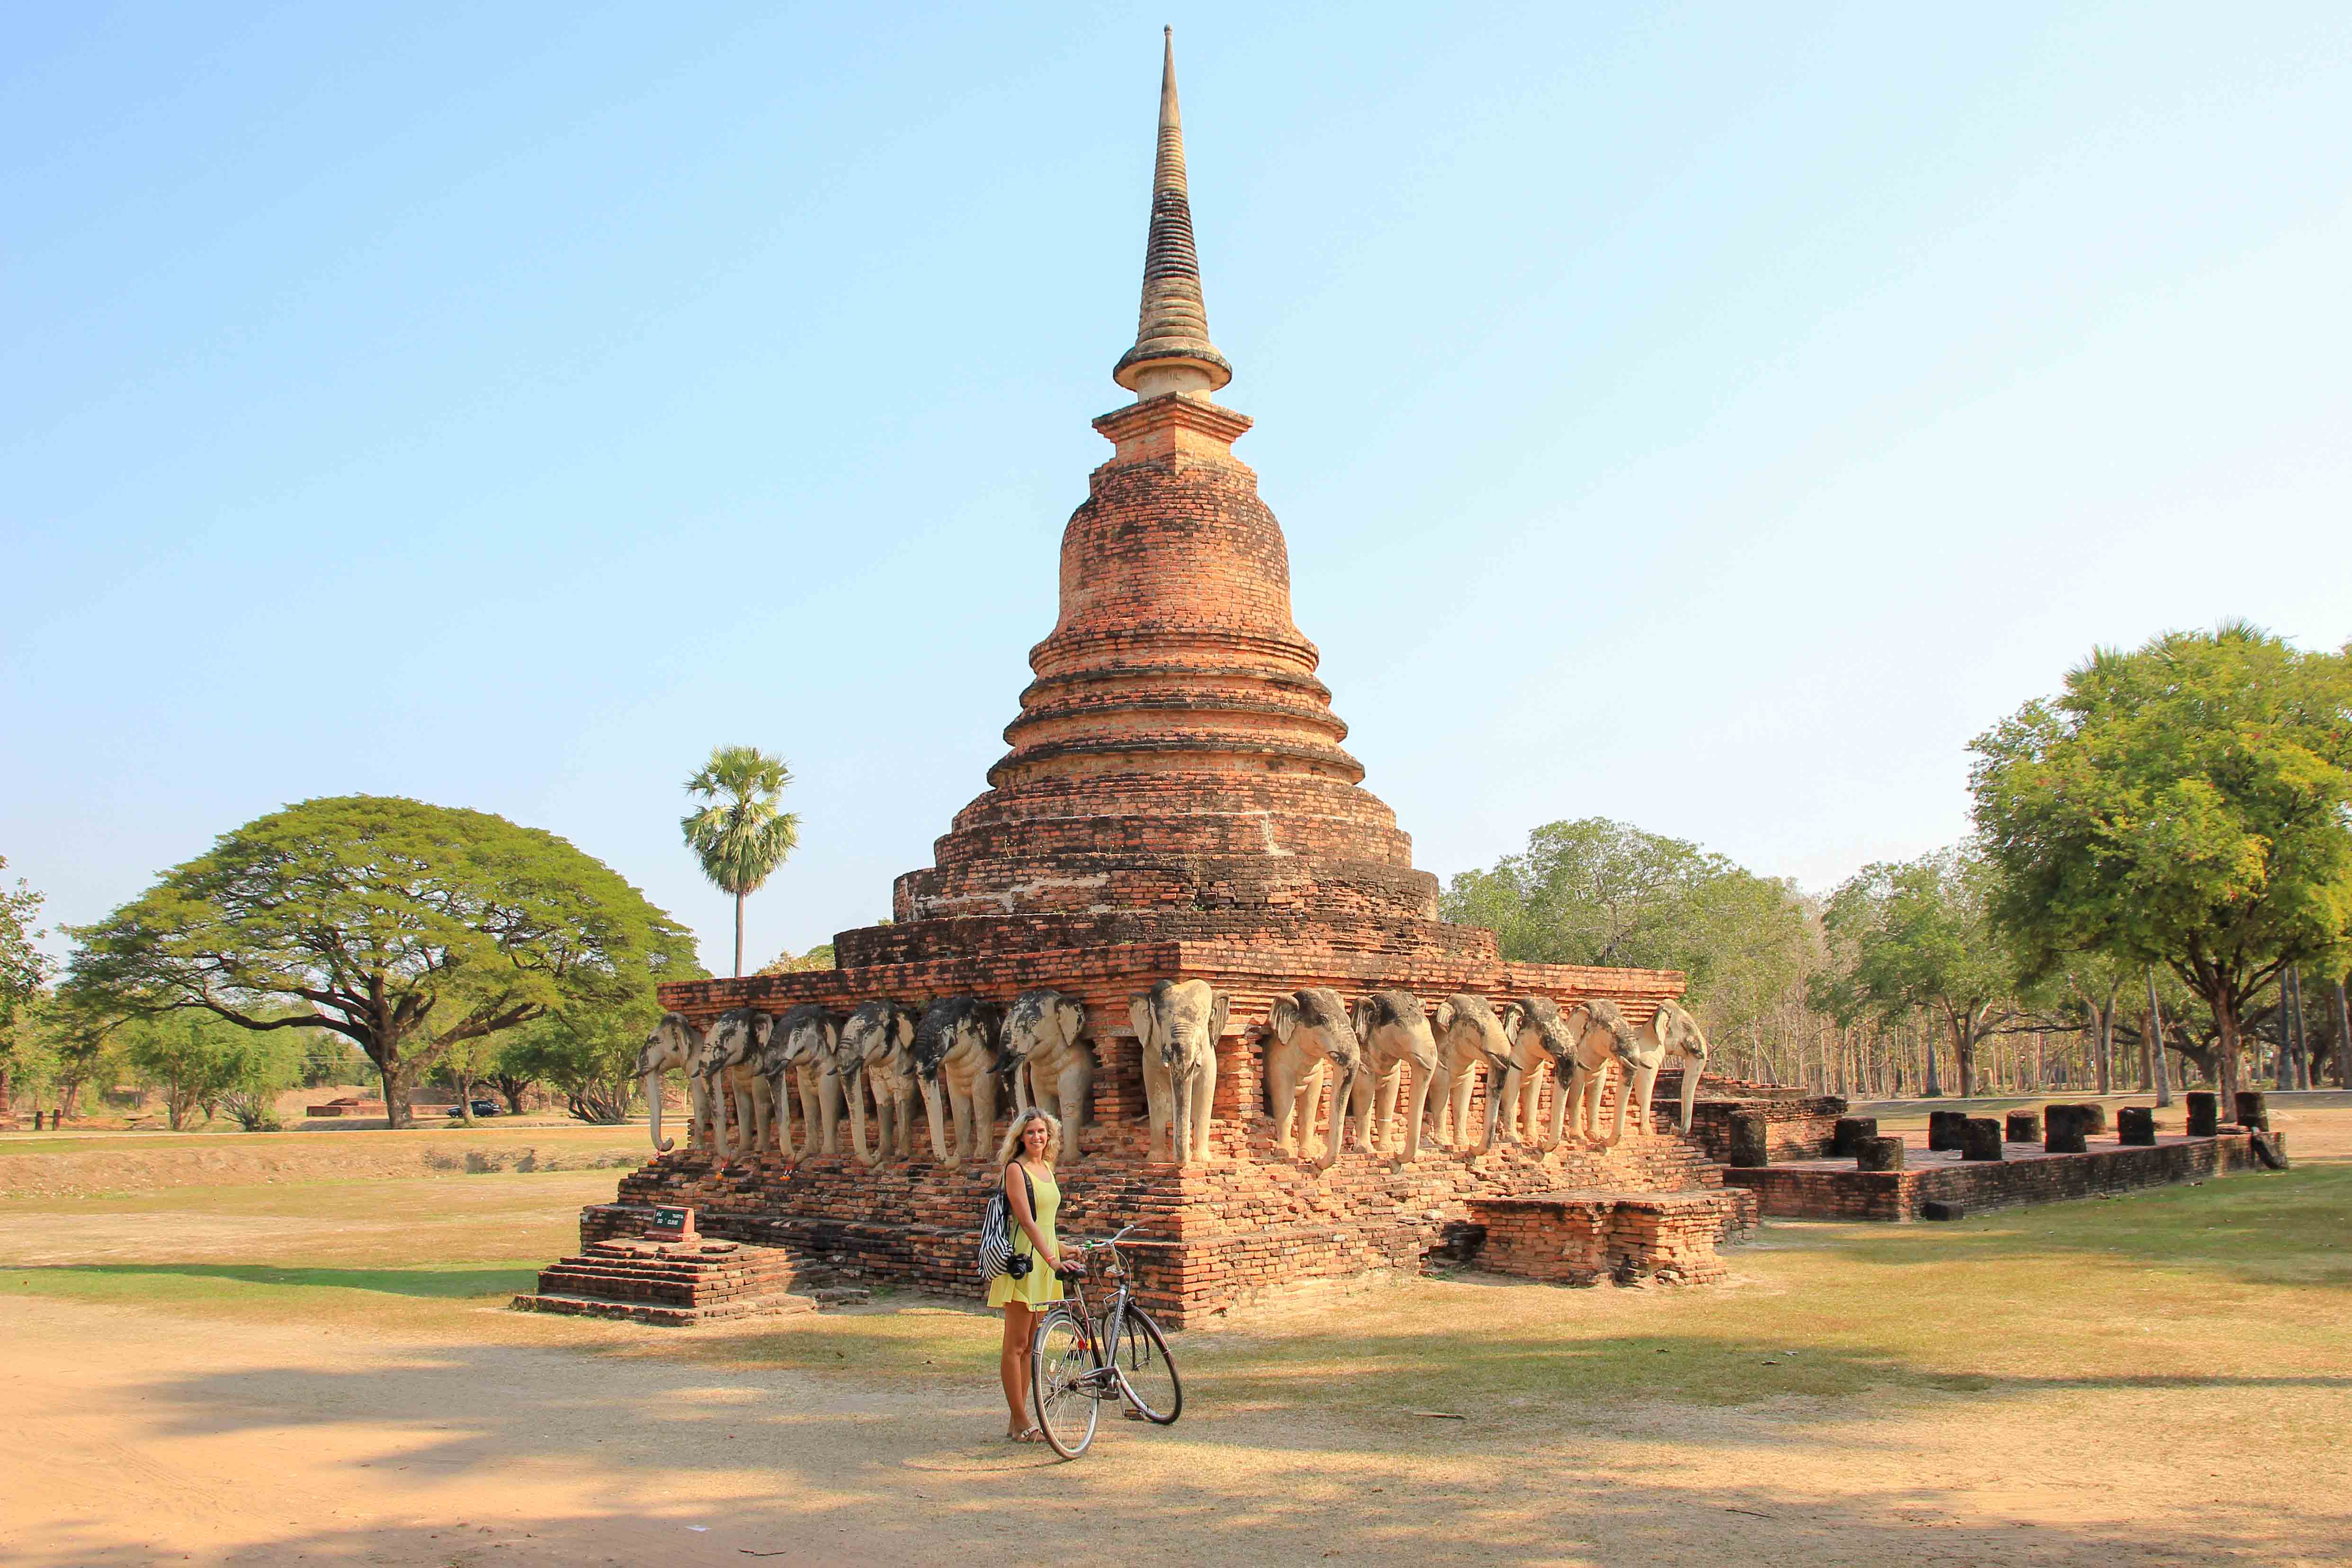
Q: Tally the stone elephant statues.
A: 13